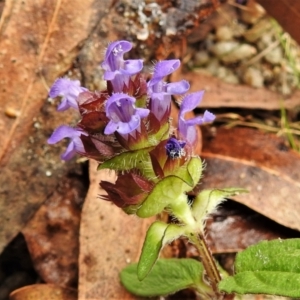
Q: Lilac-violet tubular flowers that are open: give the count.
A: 6